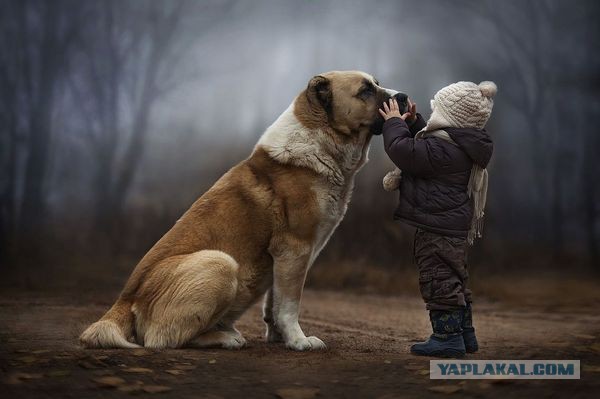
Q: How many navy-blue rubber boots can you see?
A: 2